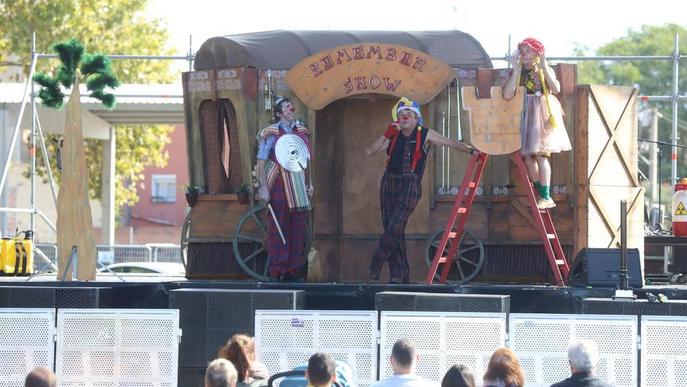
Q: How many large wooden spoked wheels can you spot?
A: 2